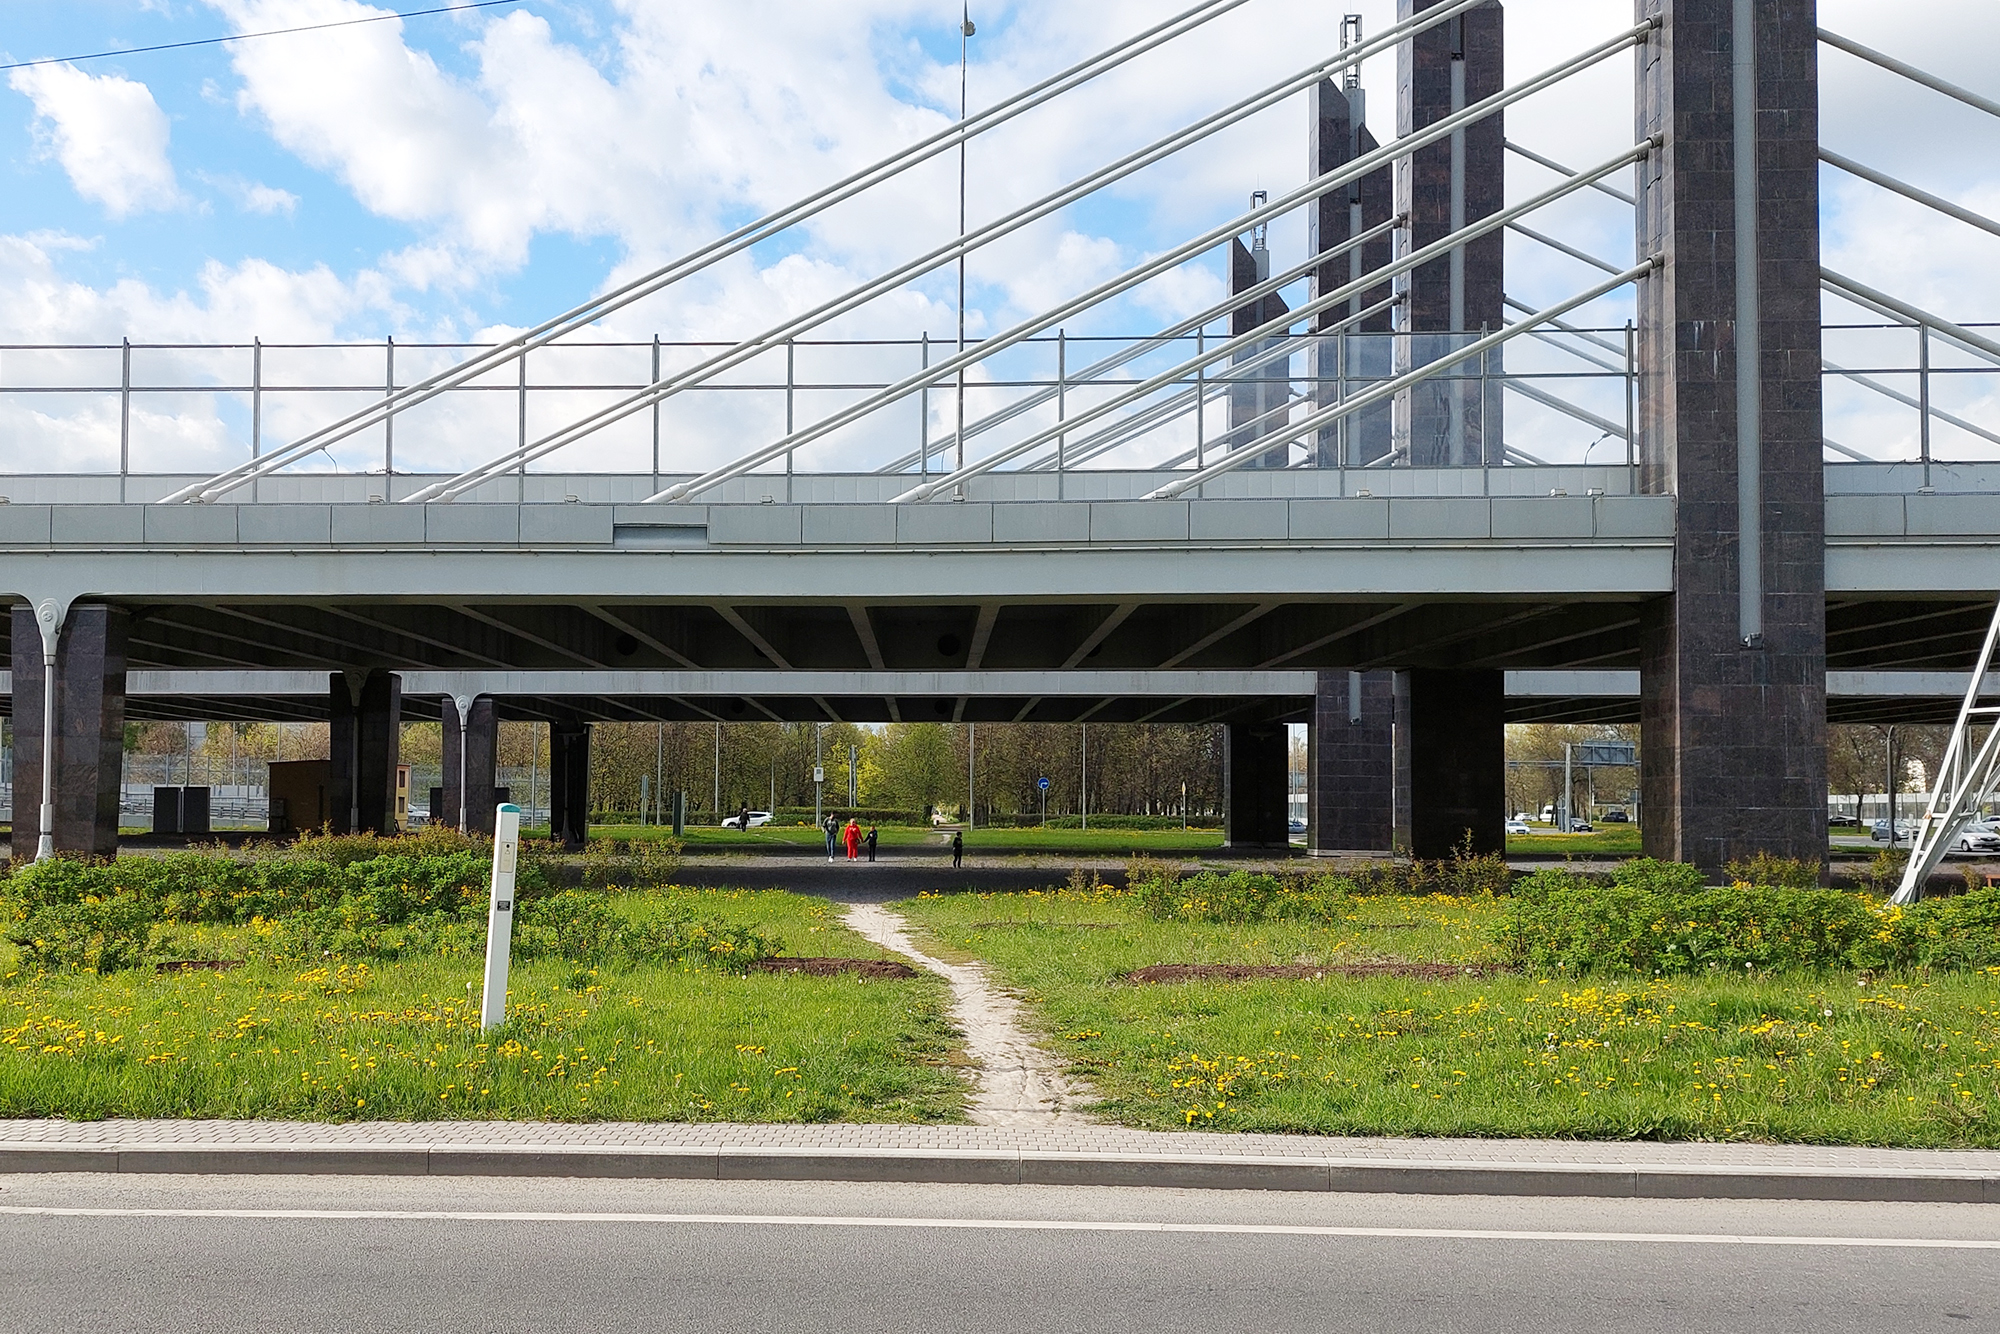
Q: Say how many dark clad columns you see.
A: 8